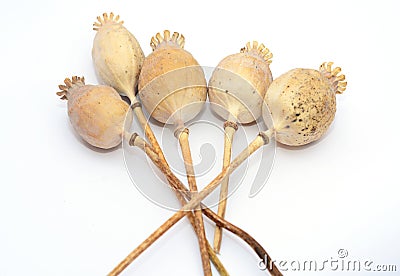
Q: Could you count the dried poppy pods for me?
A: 5